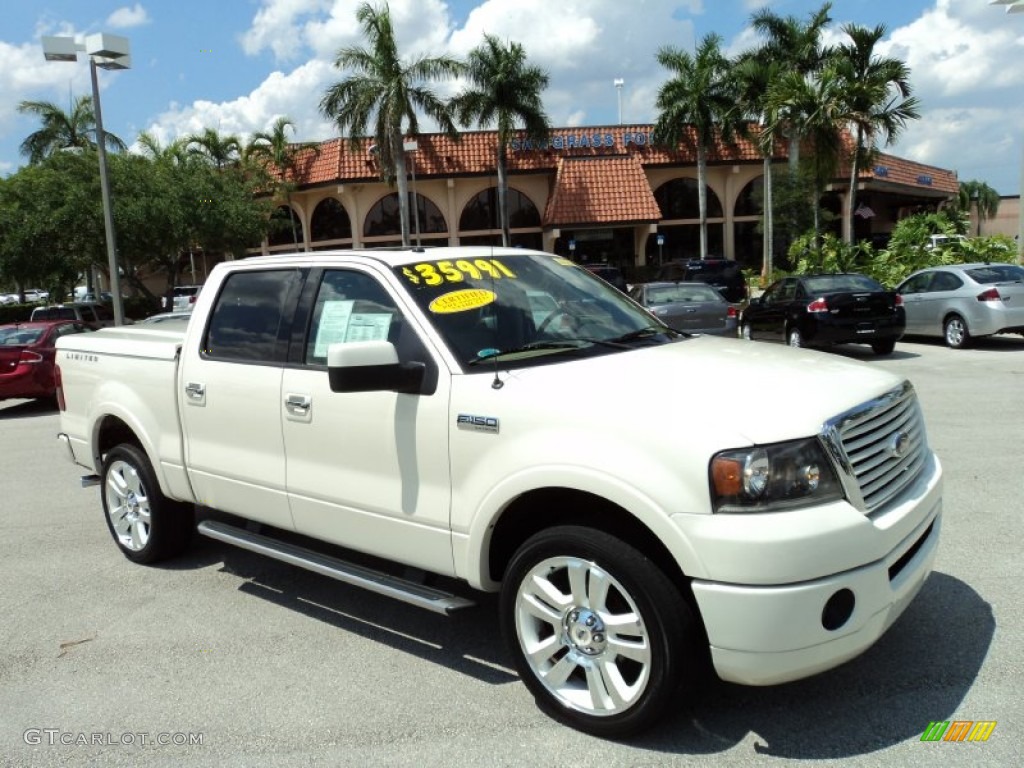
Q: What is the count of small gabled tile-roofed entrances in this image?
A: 1